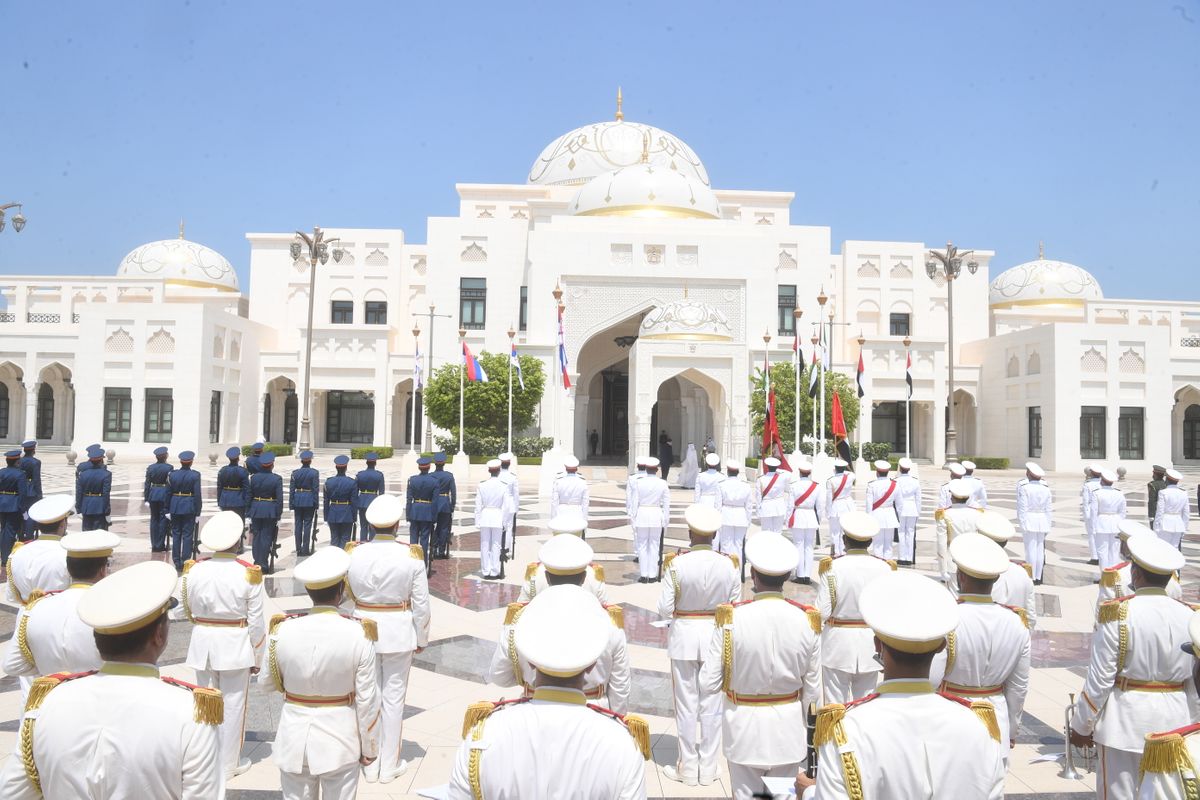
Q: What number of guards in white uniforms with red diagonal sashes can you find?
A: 4